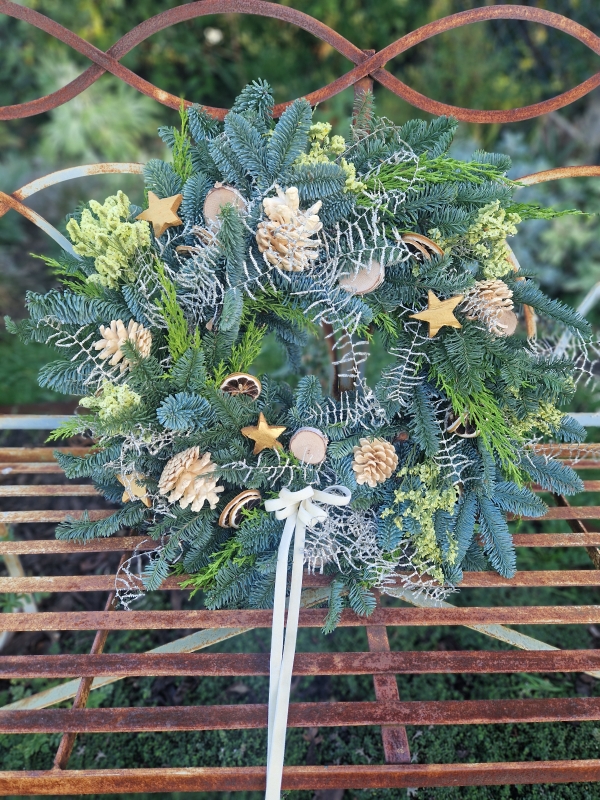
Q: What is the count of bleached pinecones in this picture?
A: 5